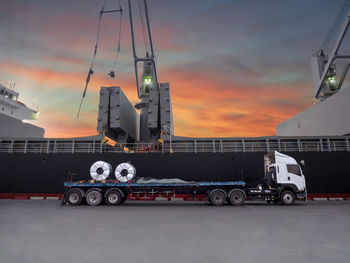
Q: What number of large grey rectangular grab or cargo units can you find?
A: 2